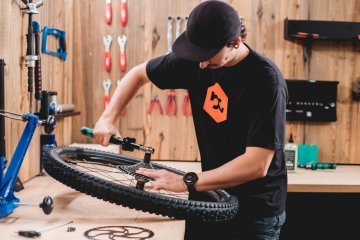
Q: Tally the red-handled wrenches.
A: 6